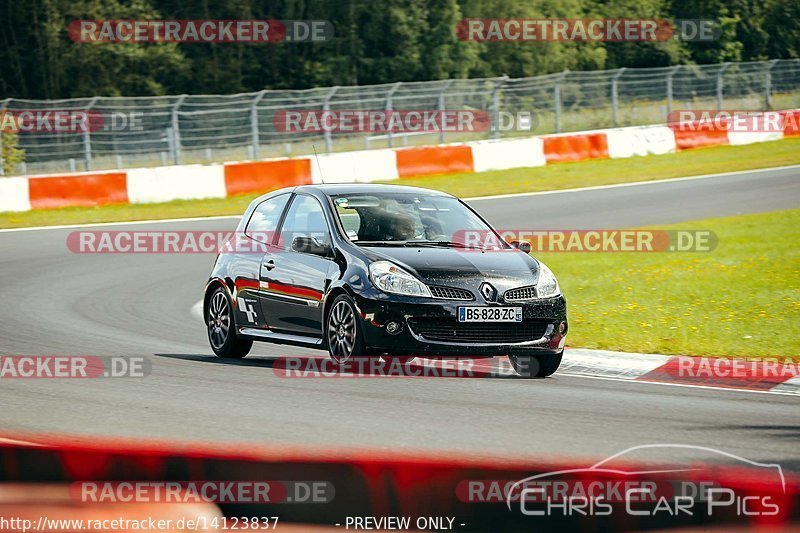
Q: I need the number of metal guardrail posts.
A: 13